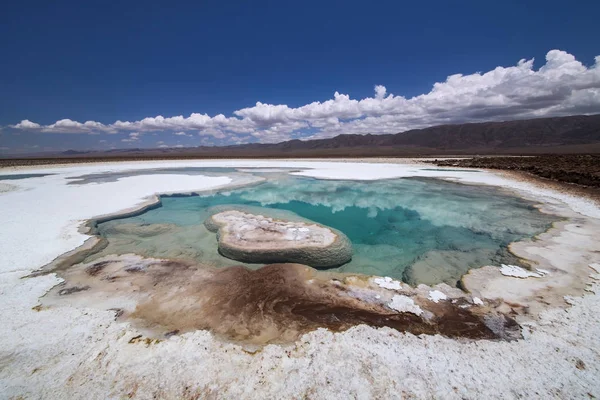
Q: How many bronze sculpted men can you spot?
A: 0